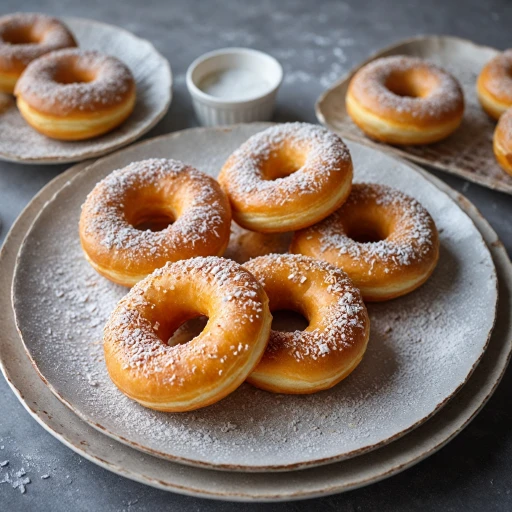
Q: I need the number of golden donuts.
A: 10